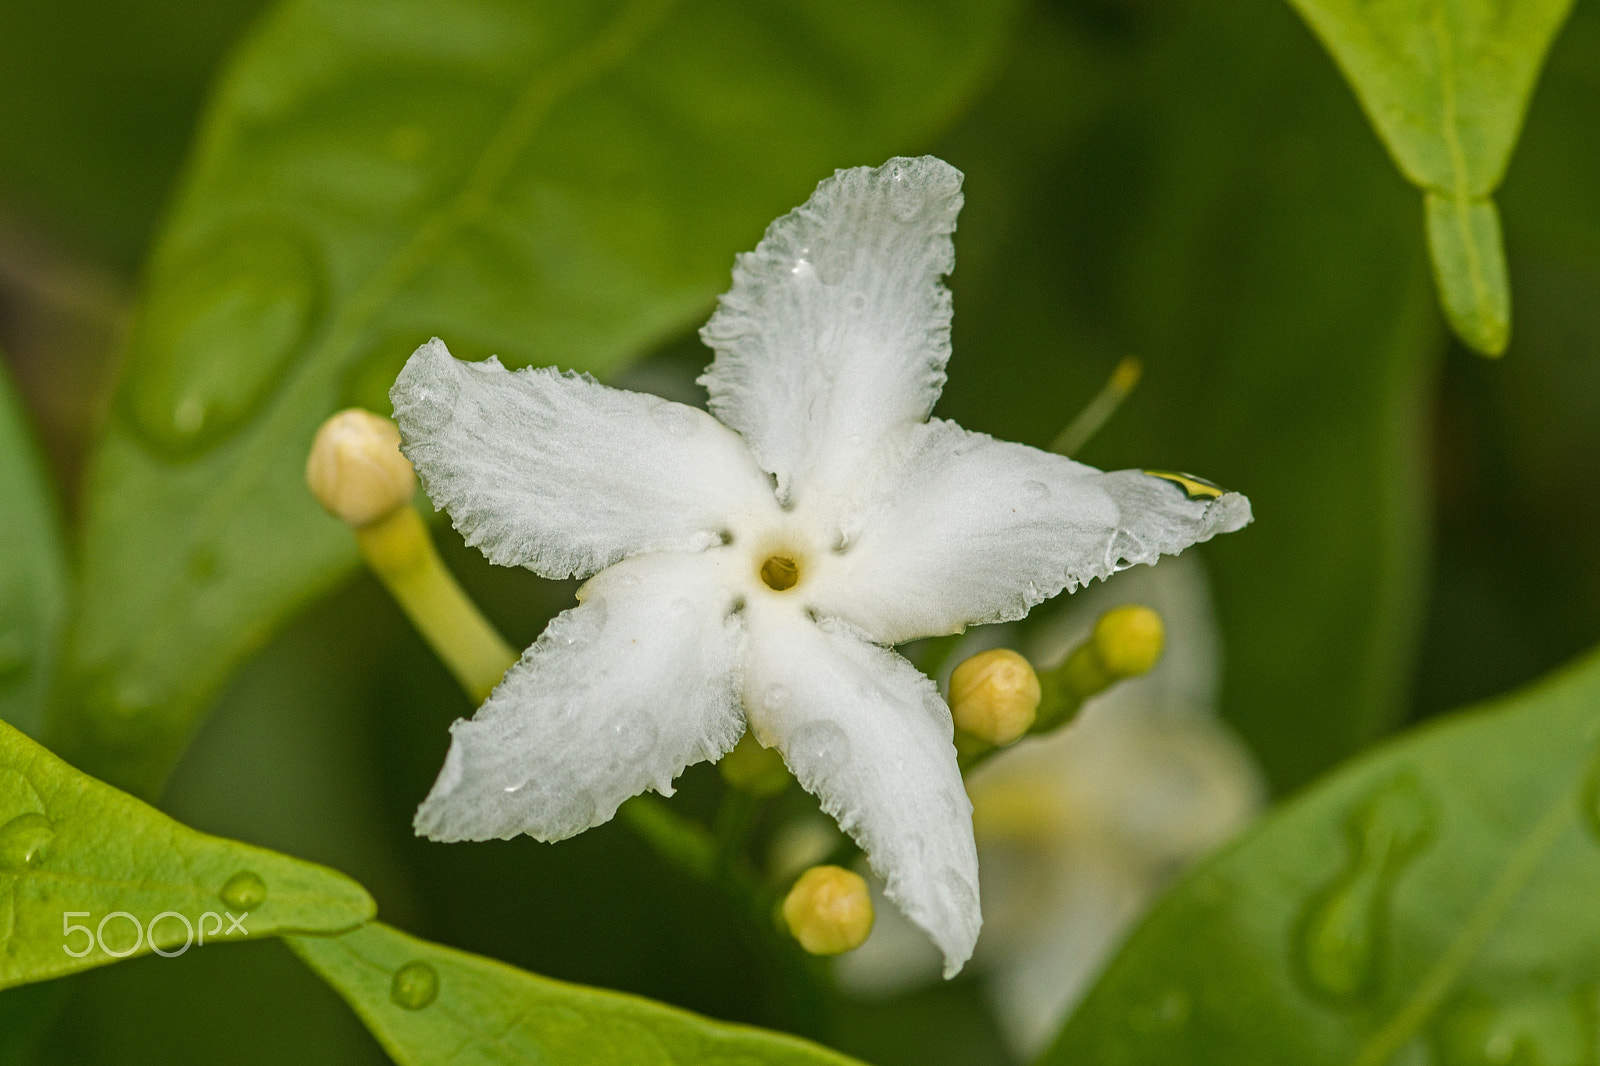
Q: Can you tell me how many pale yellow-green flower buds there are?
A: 4